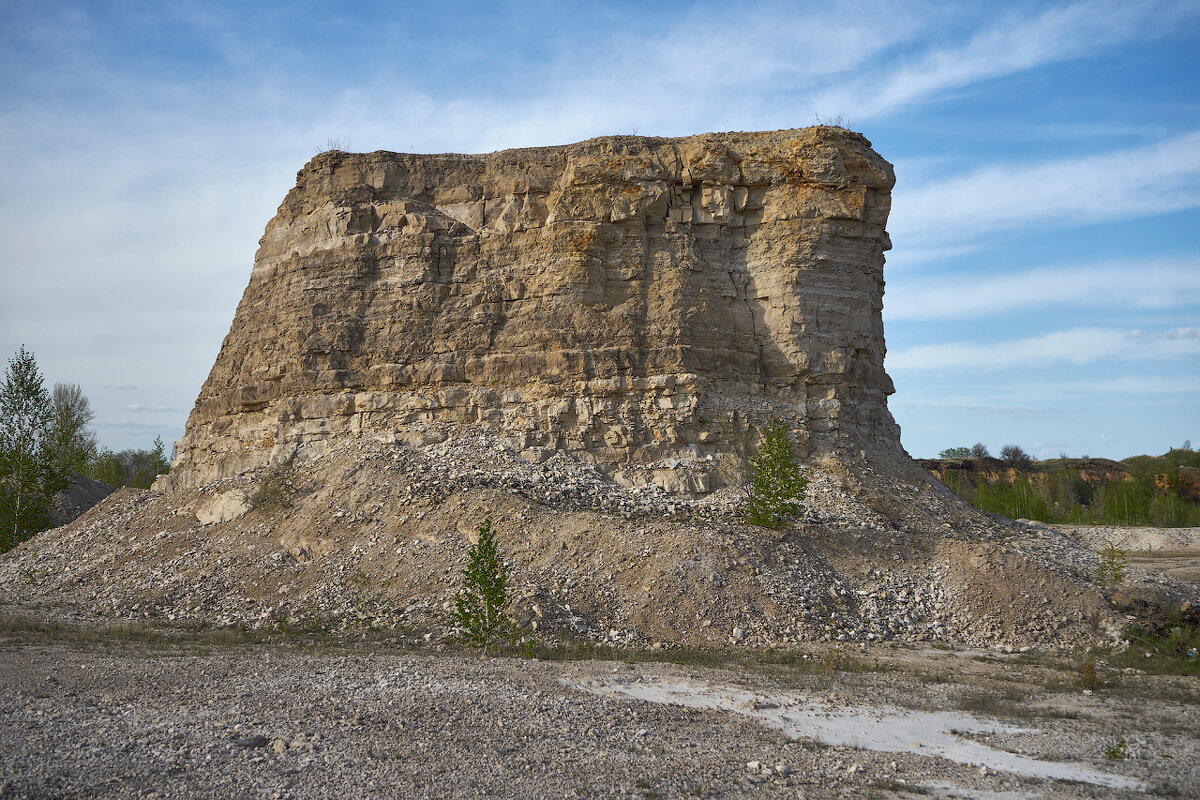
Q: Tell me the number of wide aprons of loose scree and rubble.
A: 1